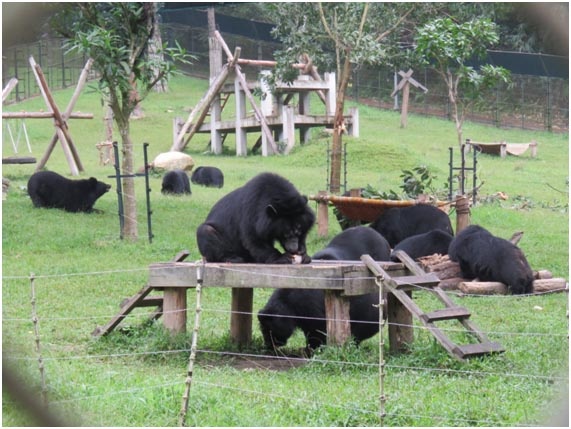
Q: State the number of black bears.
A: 9